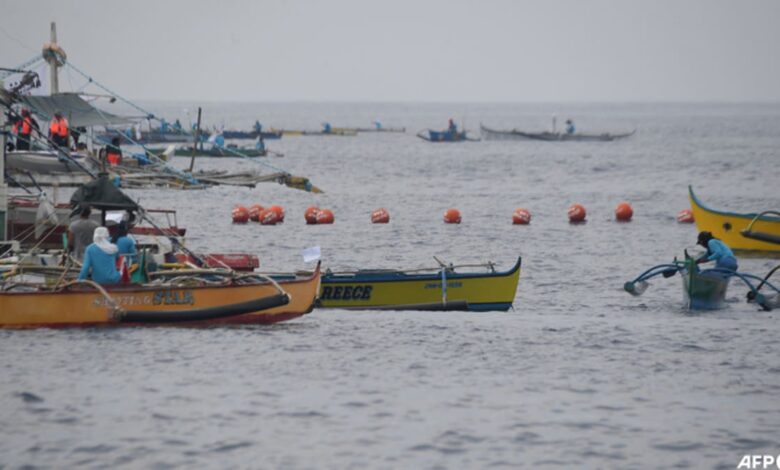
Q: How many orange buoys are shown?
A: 12